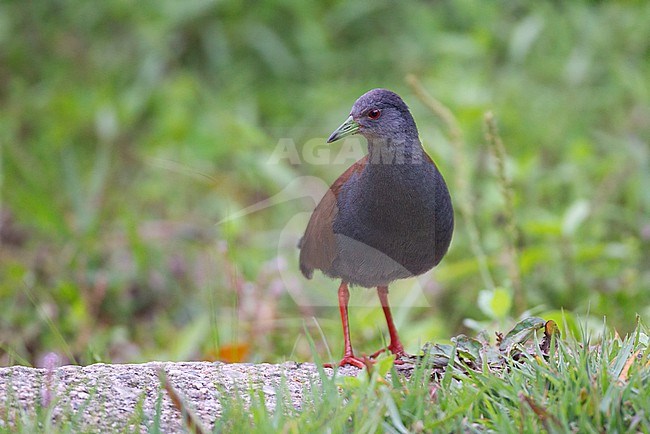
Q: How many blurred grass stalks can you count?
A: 2